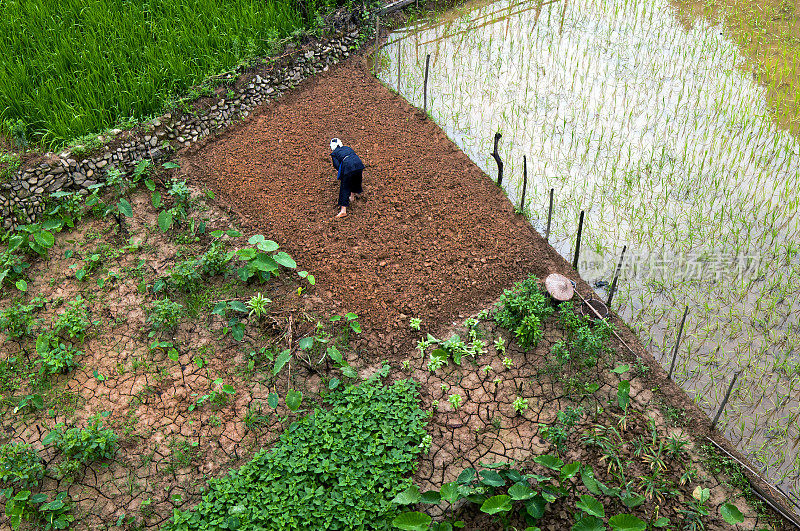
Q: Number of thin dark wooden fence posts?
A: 10